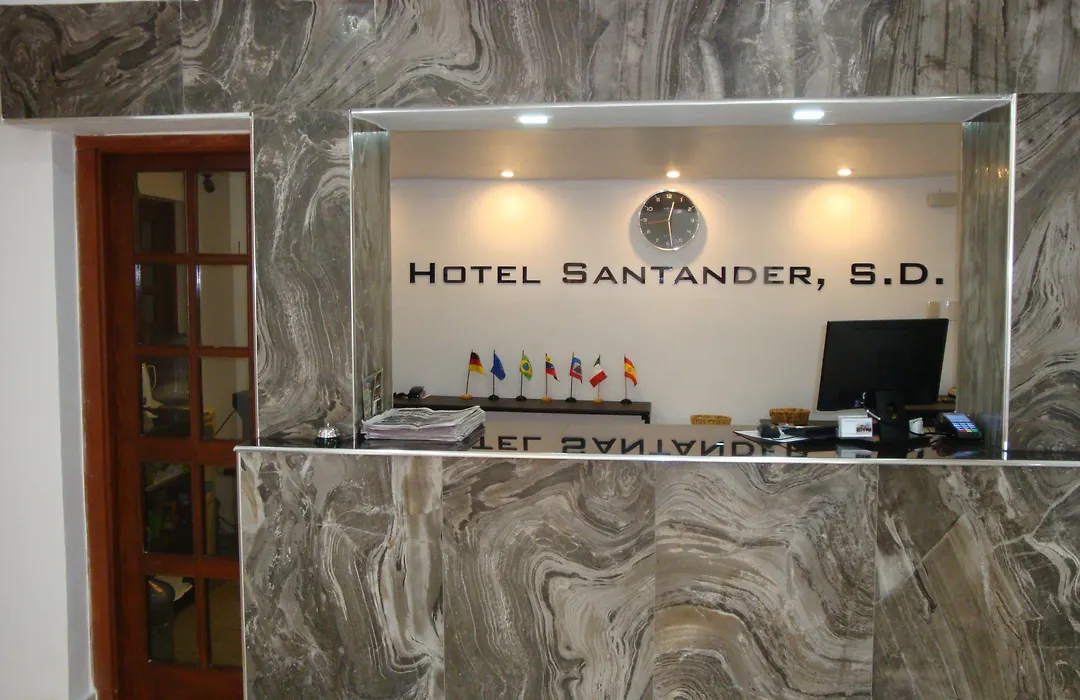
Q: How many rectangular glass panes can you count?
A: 10